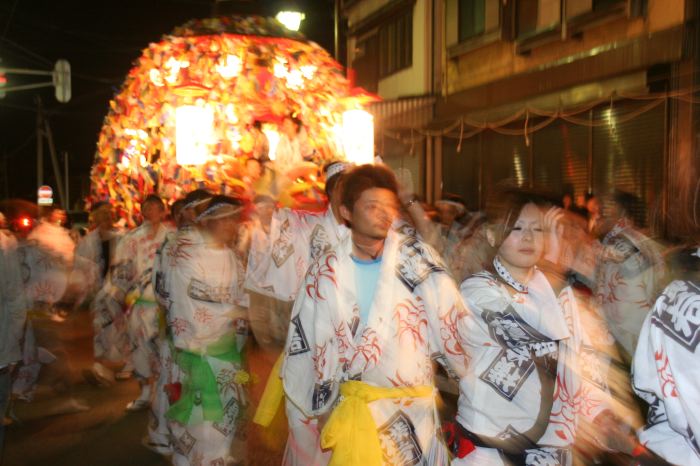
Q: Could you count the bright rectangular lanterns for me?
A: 2